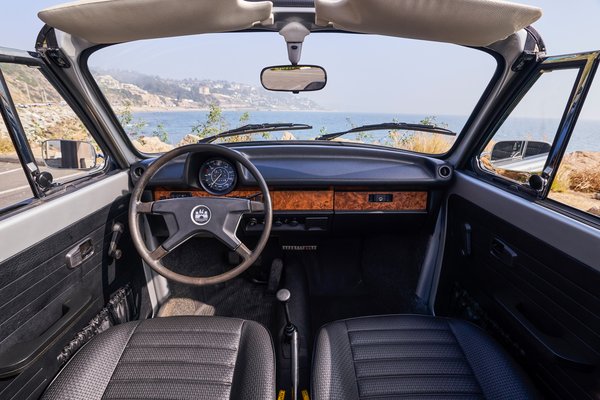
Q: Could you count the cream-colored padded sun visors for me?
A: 2